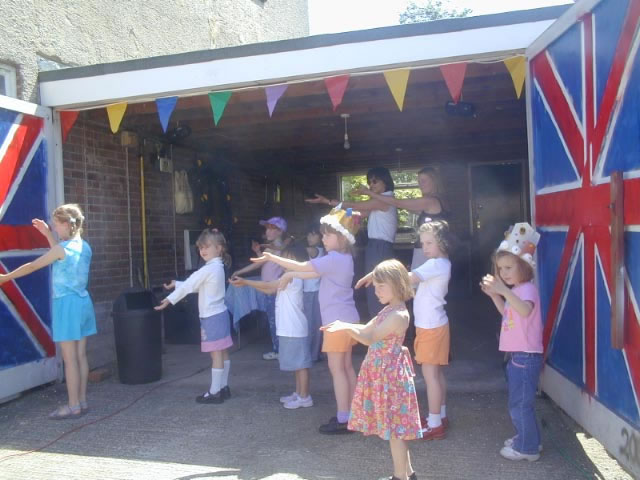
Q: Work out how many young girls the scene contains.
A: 9